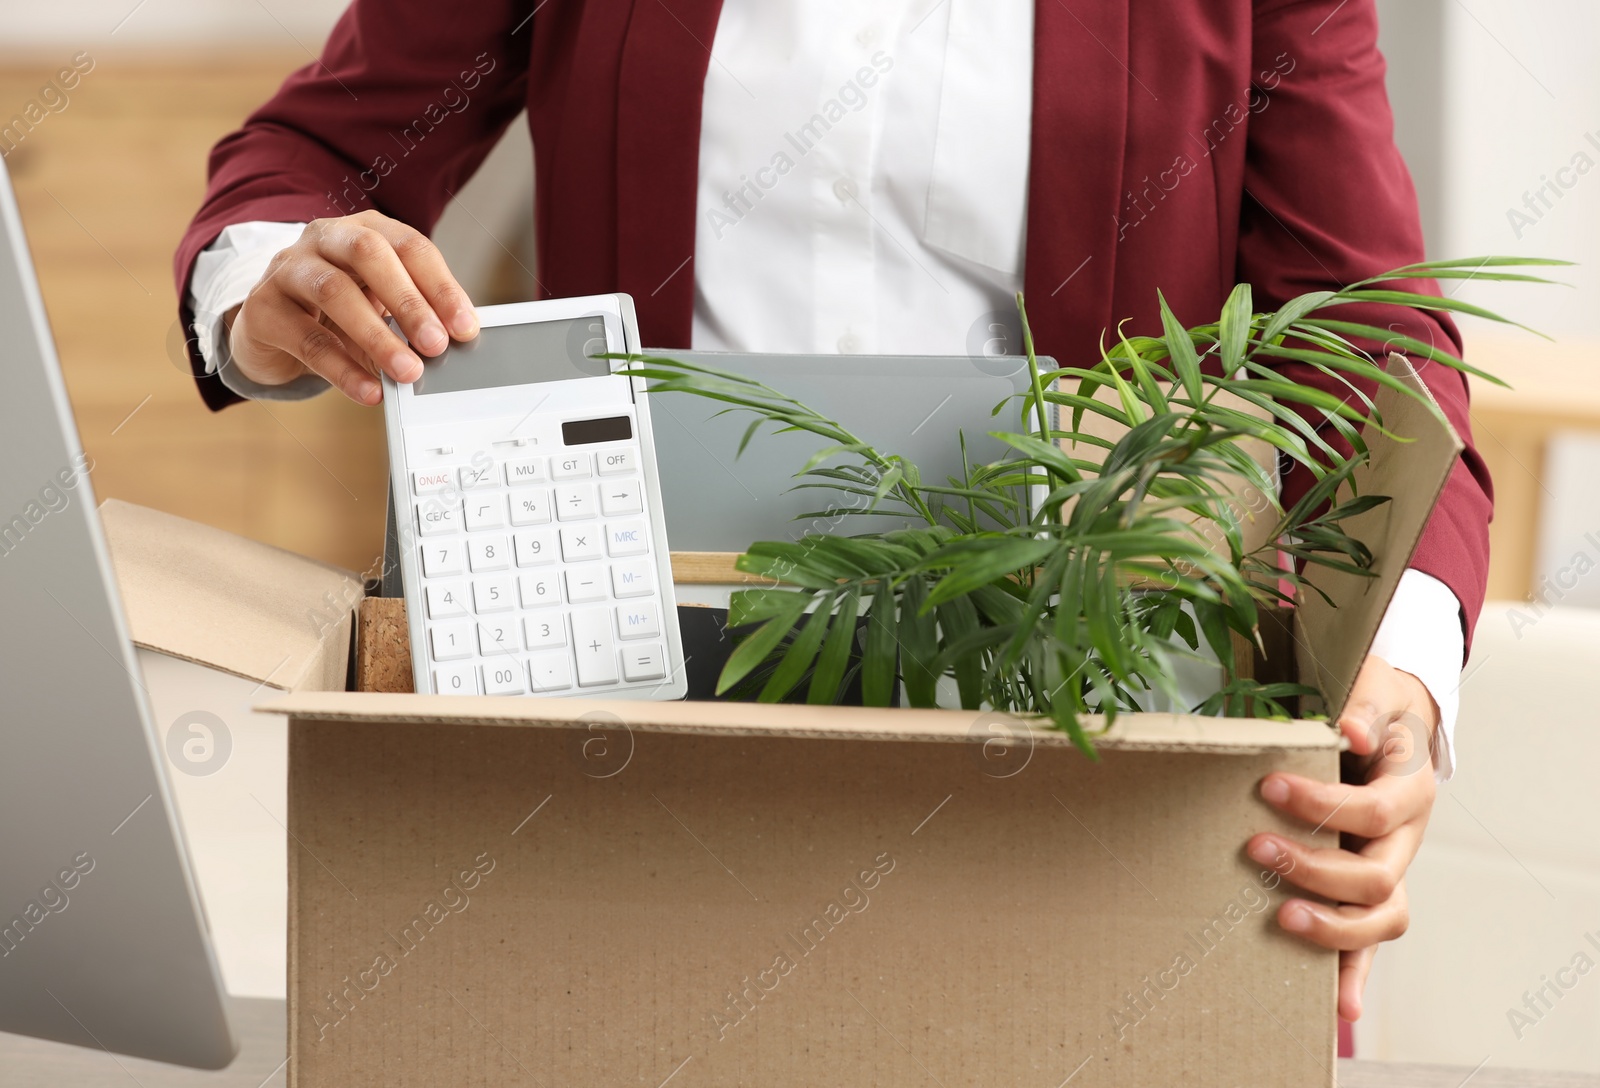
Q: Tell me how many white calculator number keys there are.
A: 11